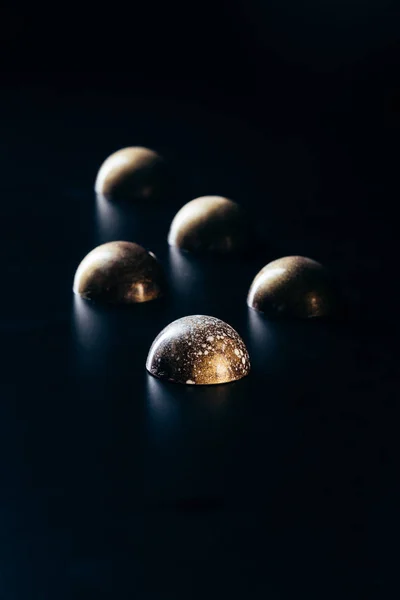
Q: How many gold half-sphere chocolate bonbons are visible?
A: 5